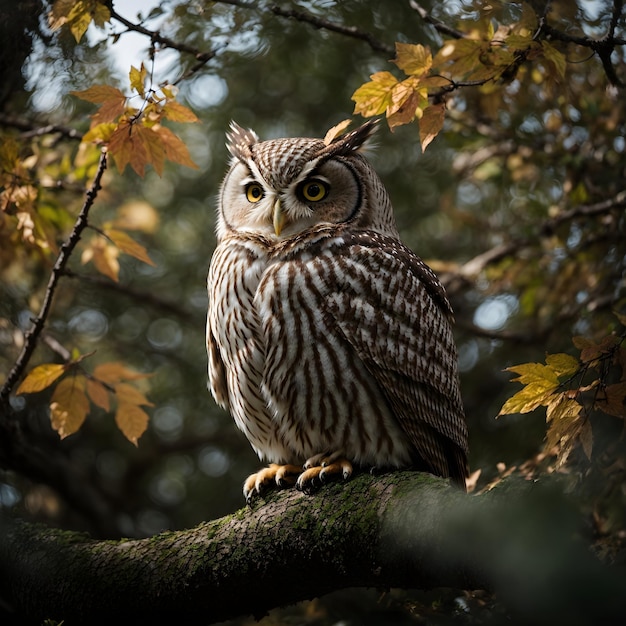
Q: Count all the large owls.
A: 1